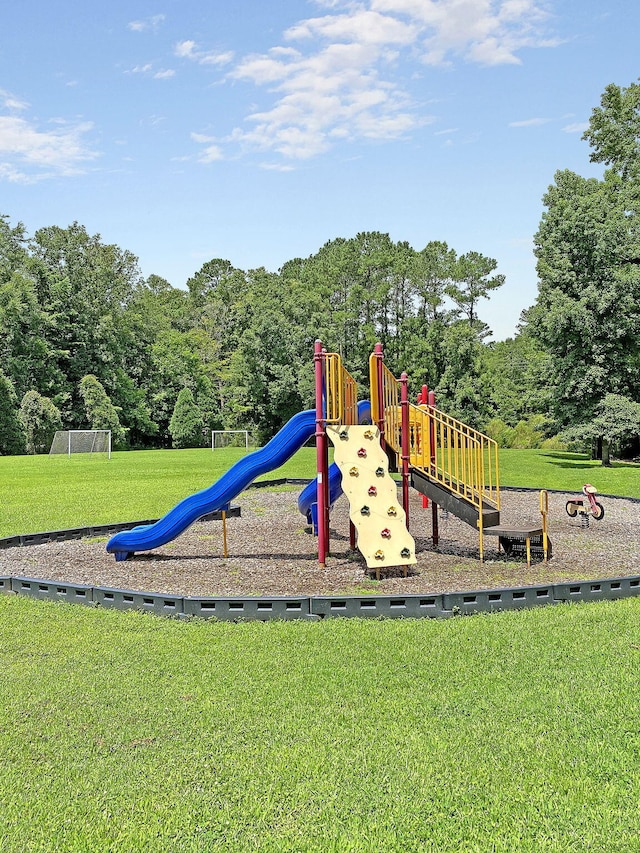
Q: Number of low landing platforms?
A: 1